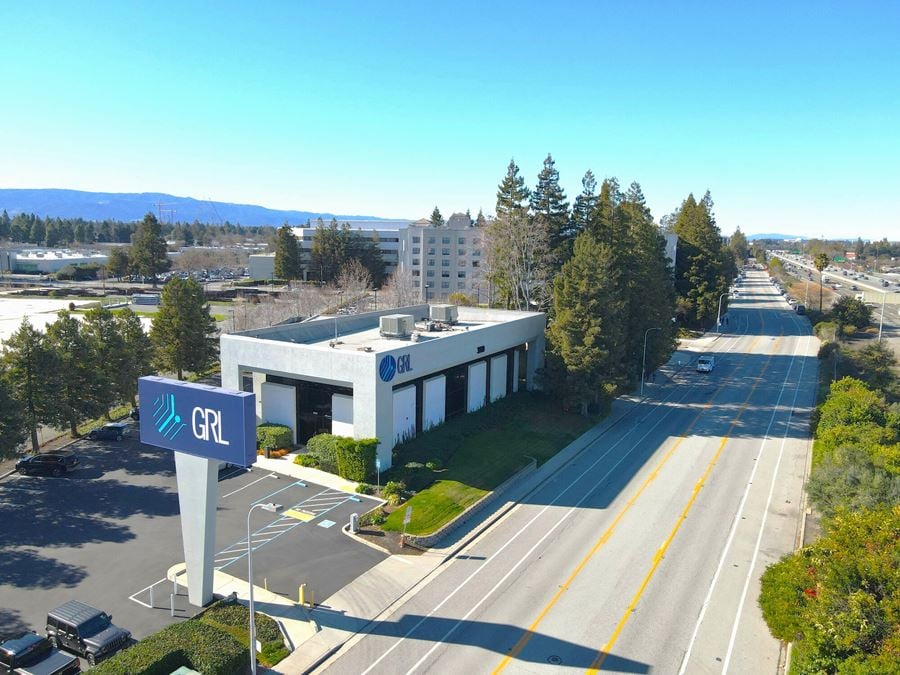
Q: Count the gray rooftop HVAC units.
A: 2